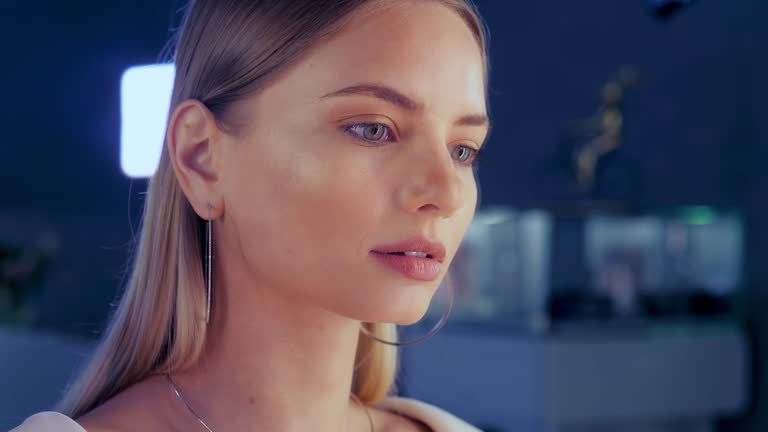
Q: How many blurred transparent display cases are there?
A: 2